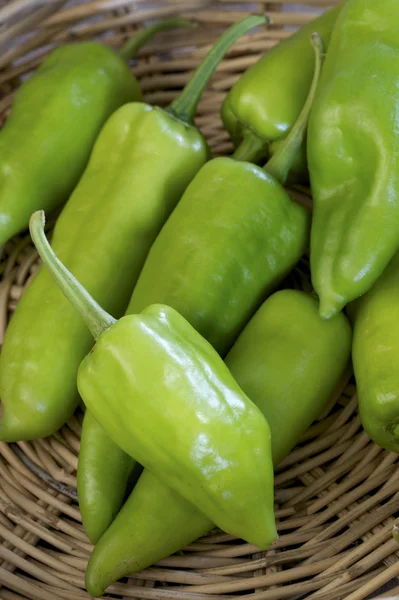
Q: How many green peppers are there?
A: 8